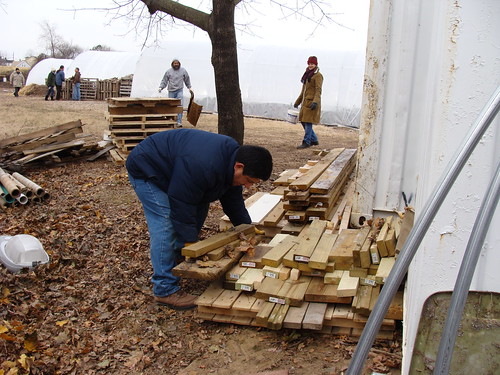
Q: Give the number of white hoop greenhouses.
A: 3